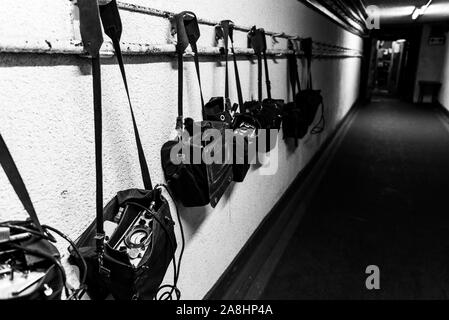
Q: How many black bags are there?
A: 7